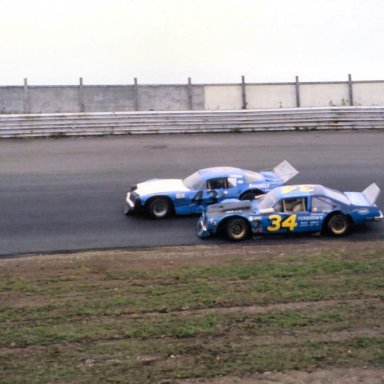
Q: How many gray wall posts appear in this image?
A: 7